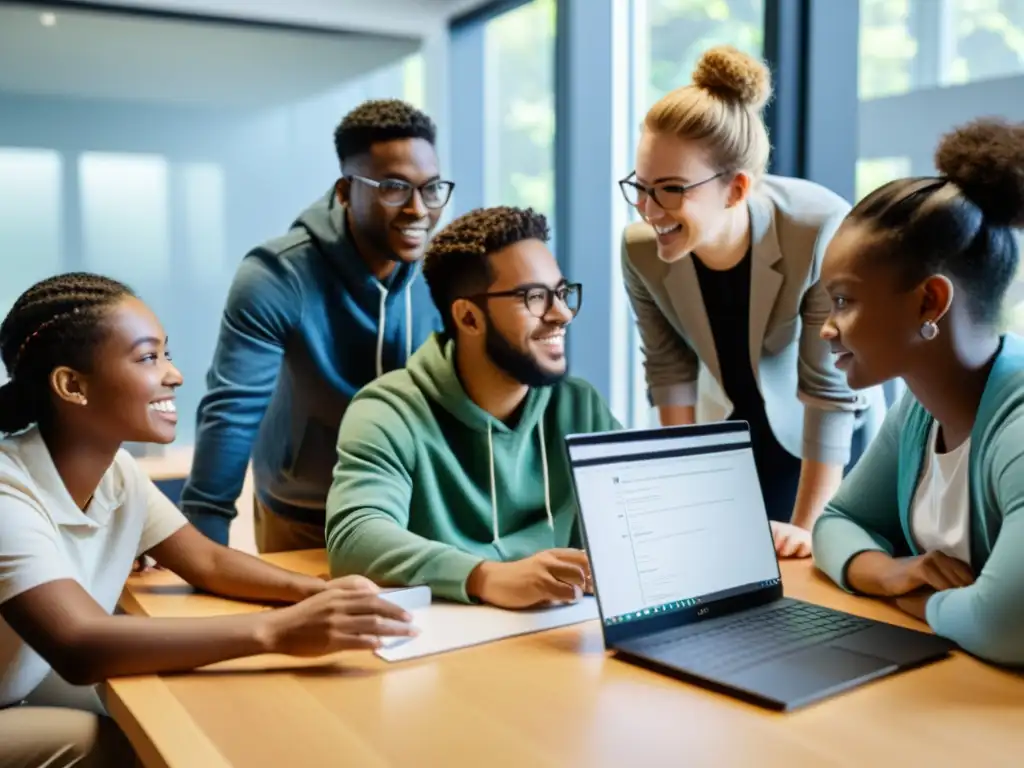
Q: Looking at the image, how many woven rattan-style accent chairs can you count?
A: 0